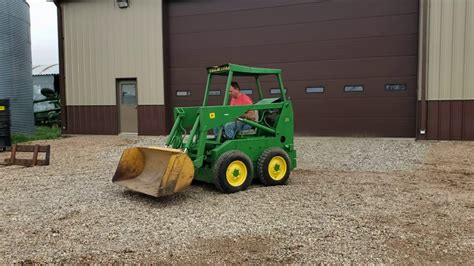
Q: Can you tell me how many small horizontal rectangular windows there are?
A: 7